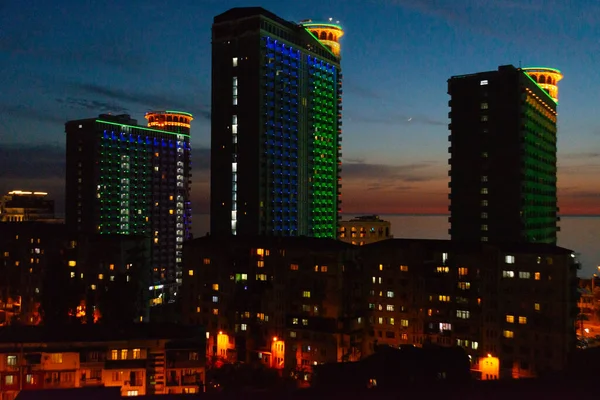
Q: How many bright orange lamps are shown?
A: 3